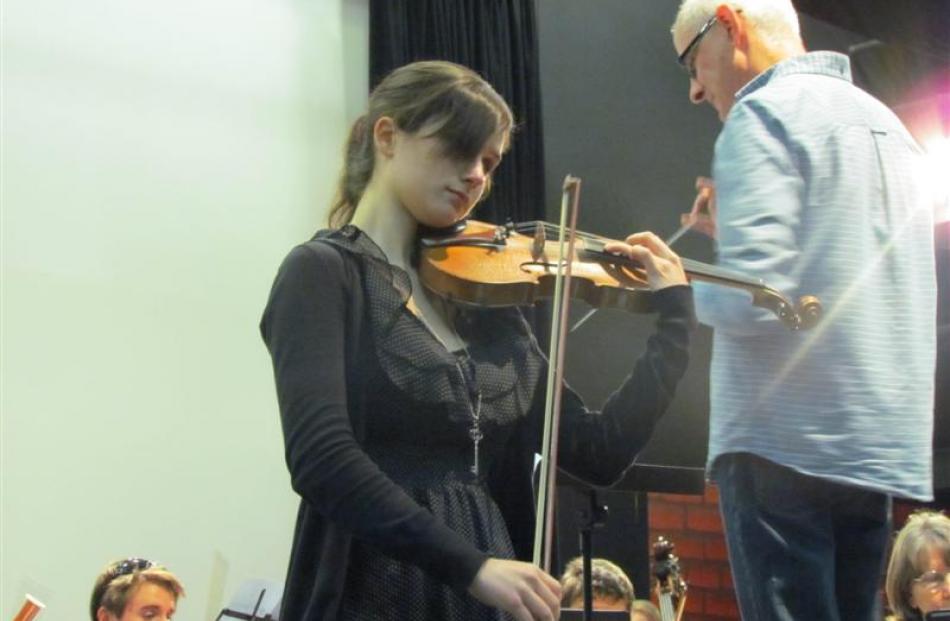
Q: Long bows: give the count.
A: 1